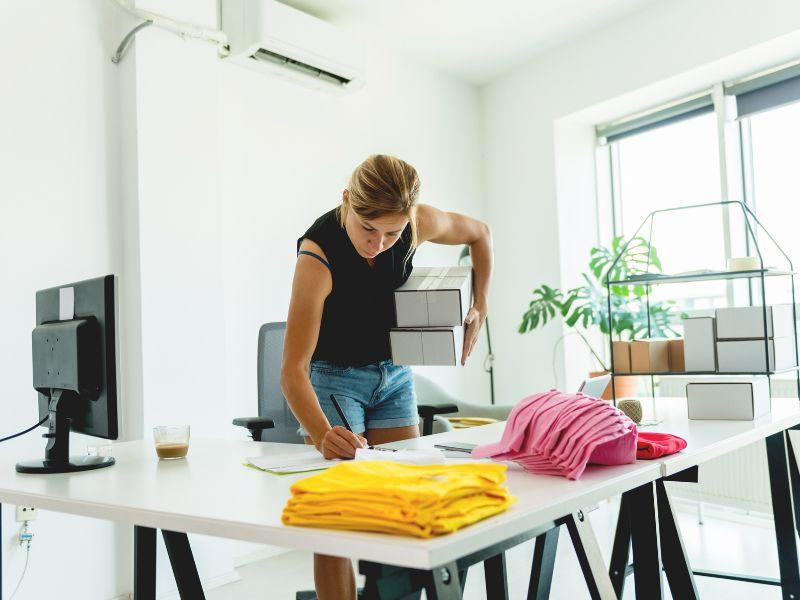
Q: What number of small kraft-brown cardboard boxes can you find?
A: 3